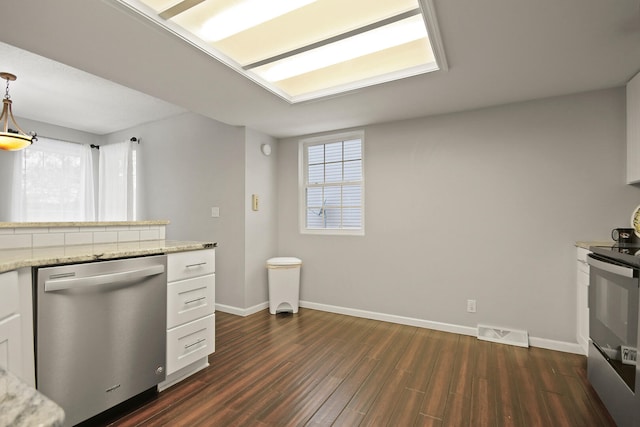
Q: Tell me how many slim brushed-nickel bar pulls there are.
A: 3